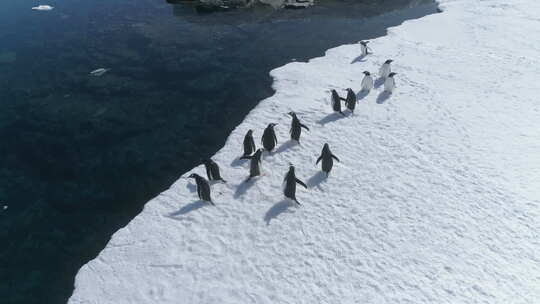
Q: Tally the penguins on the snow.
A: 14